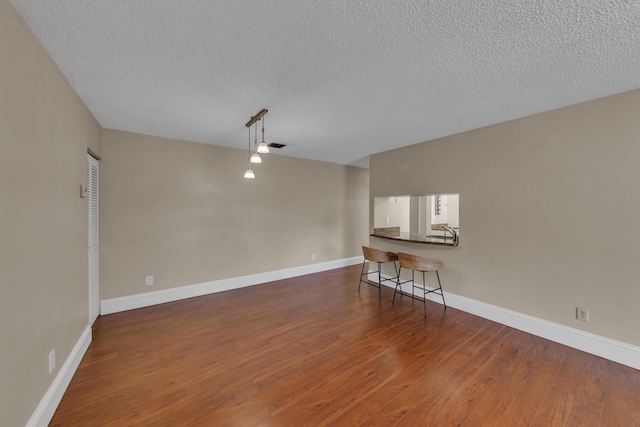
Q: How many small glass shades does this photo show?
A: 3